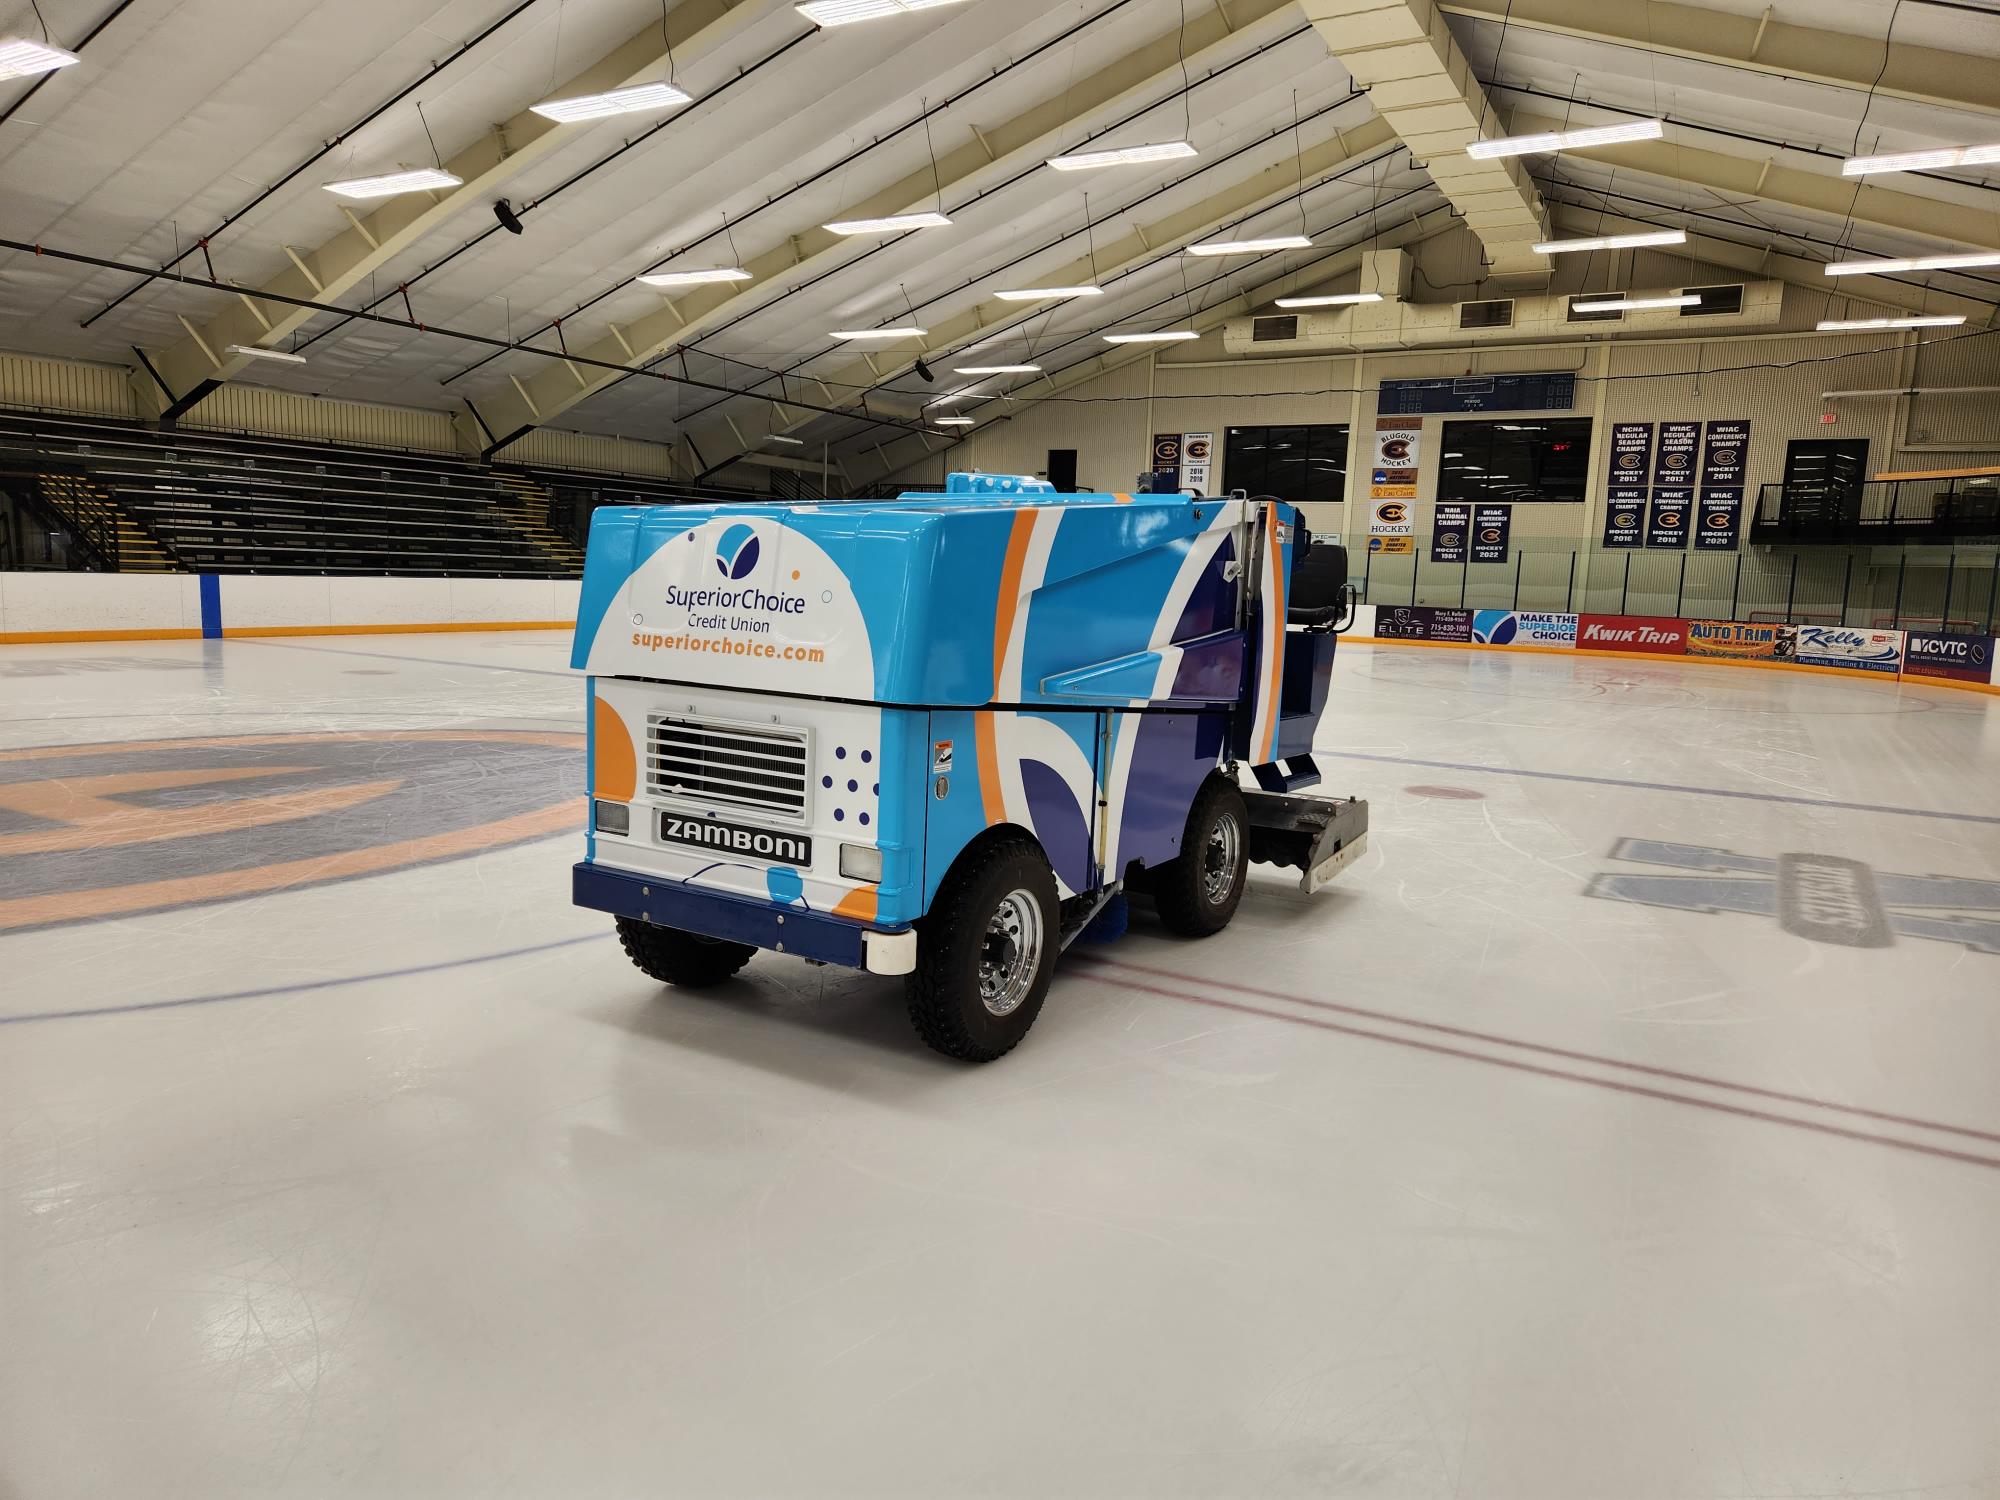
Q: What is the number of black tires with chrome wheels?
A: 2